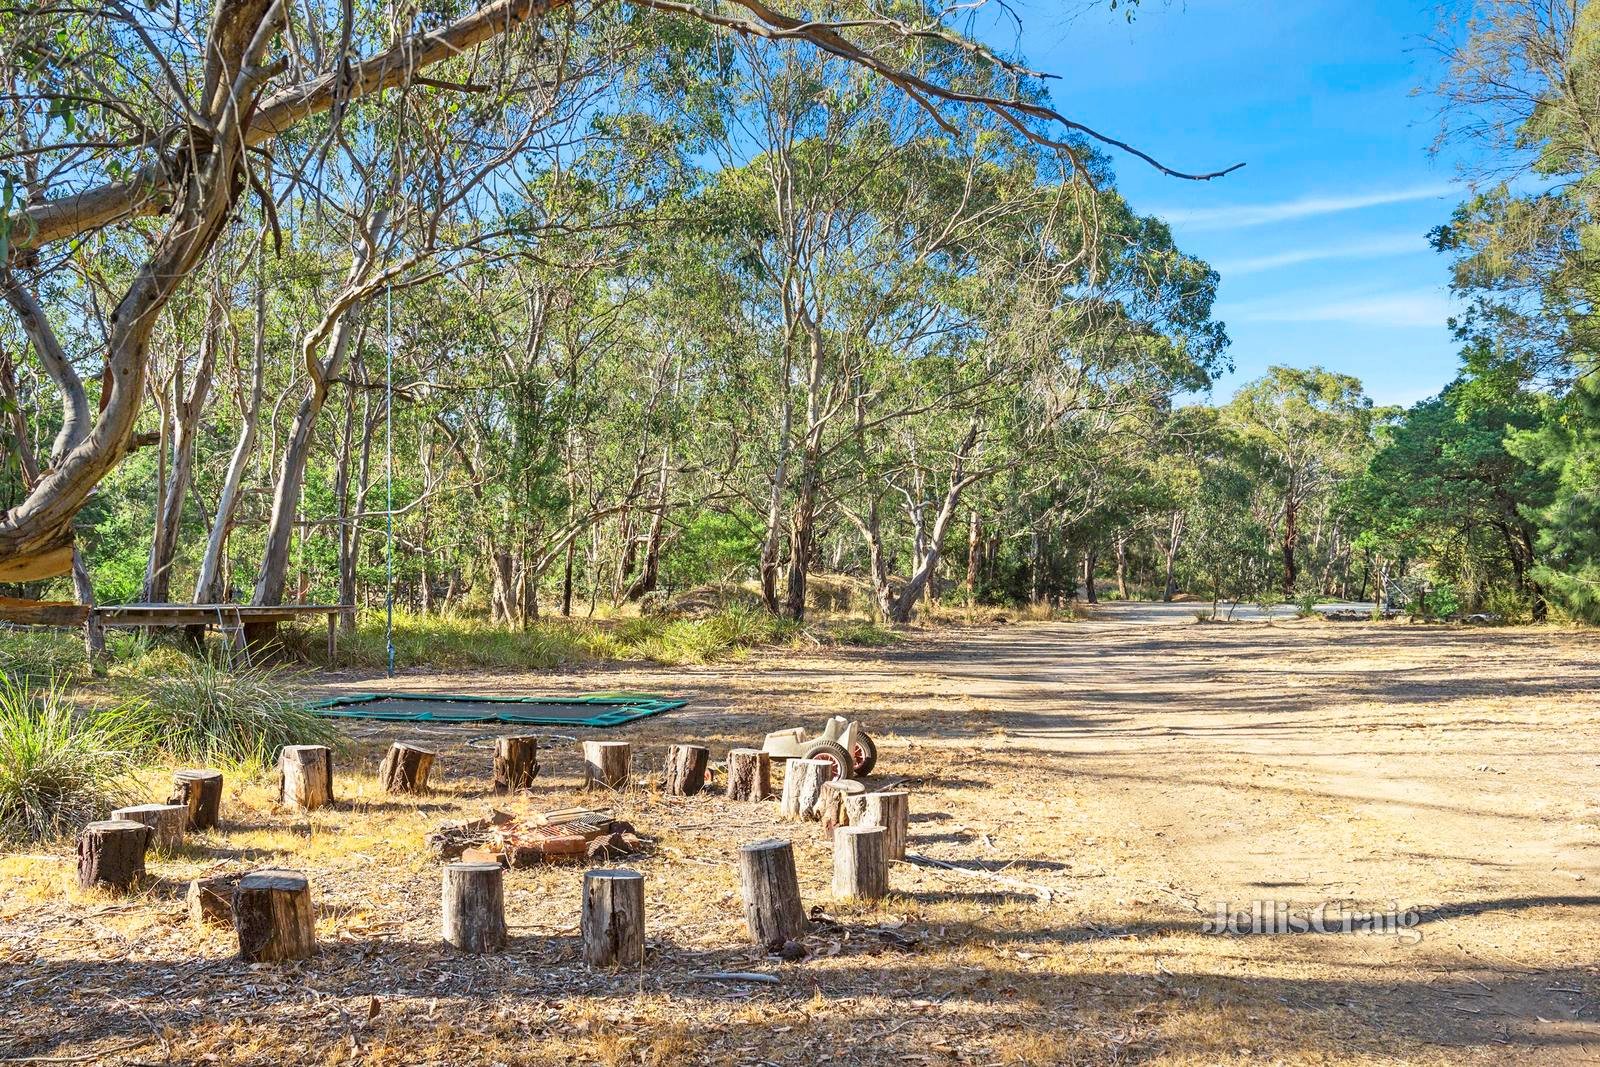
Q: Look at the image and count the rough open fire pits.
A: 1